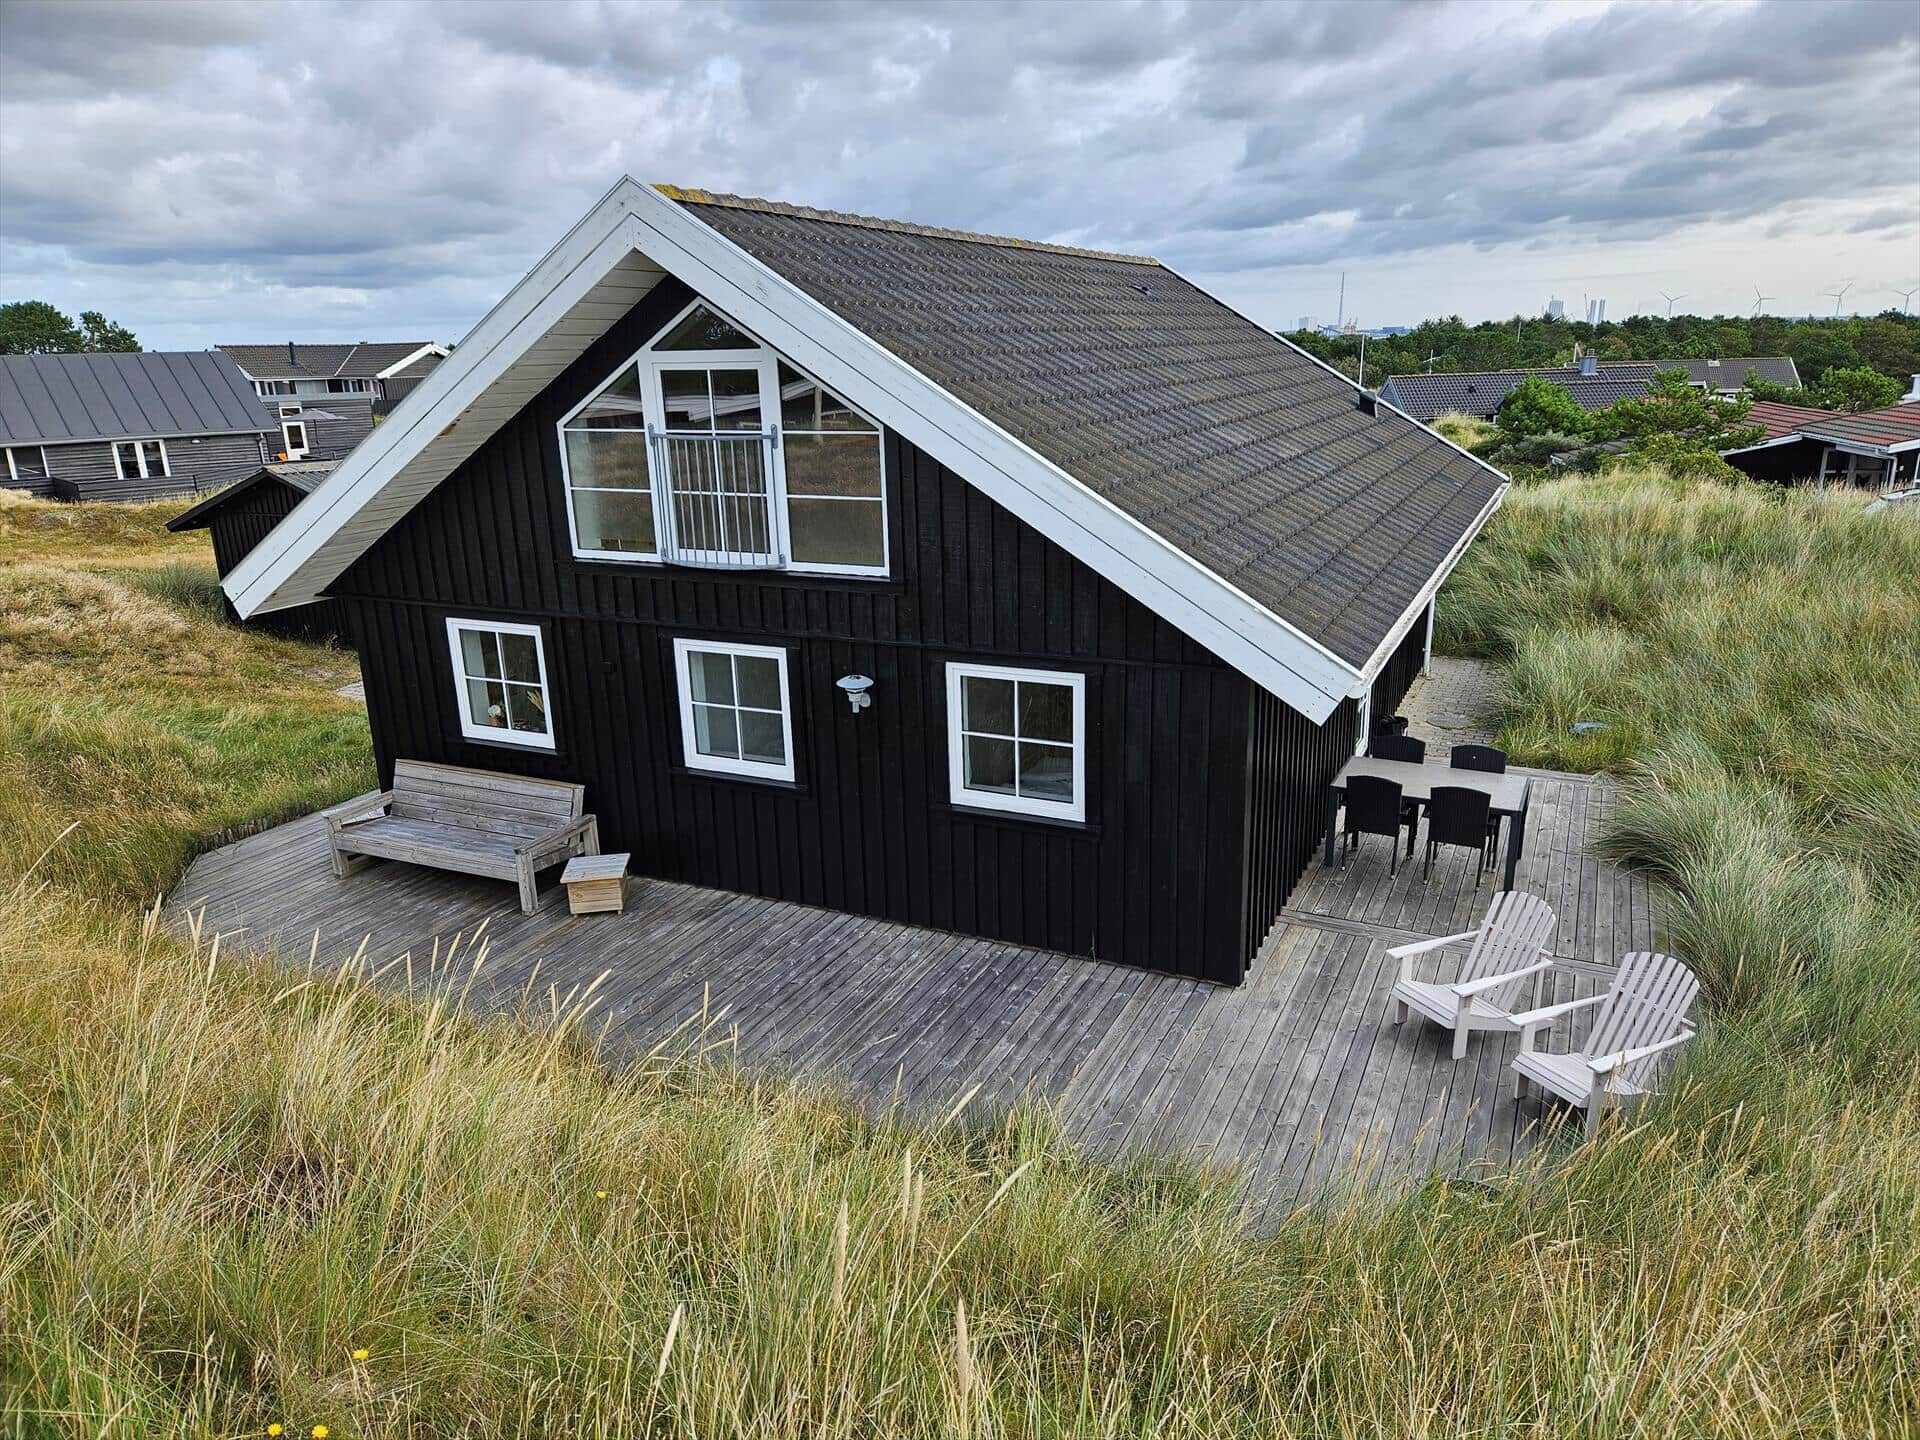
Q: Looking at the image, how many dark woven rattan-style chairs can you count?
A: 4